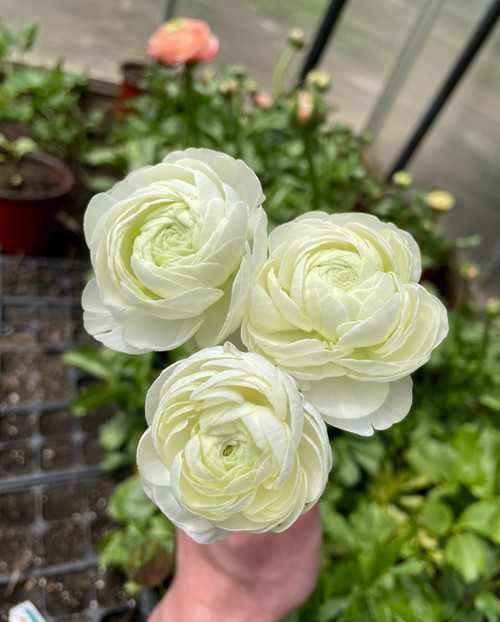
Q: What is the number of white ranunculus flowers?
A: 3